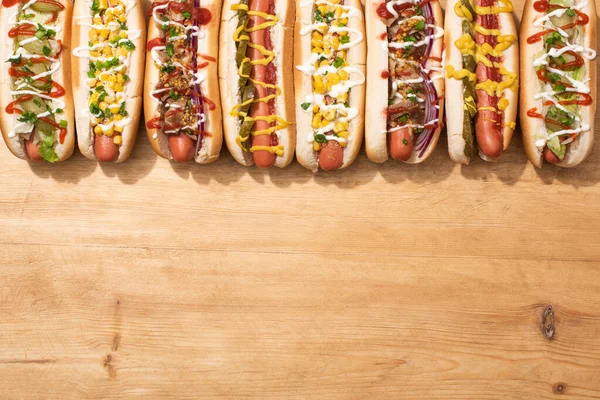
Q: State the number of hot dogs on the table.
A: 8